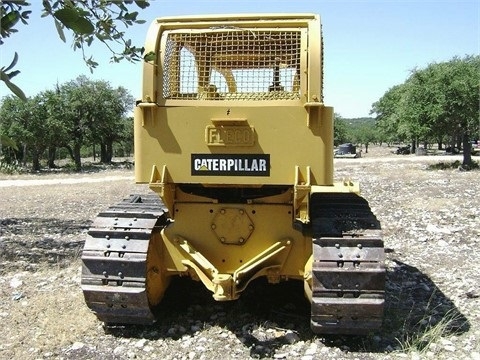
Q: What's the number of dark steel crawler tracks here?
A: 2